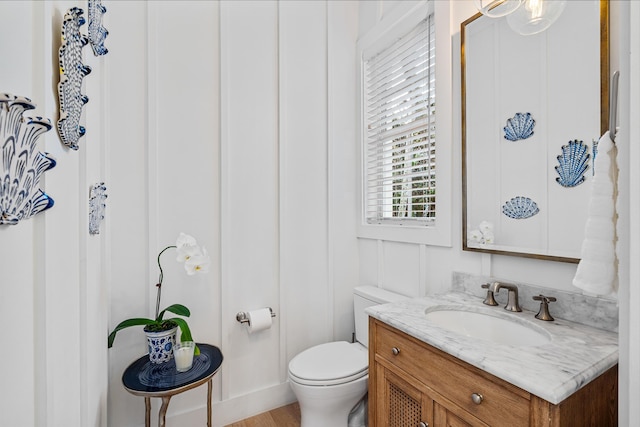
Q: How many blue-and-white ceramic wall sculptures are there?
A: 4